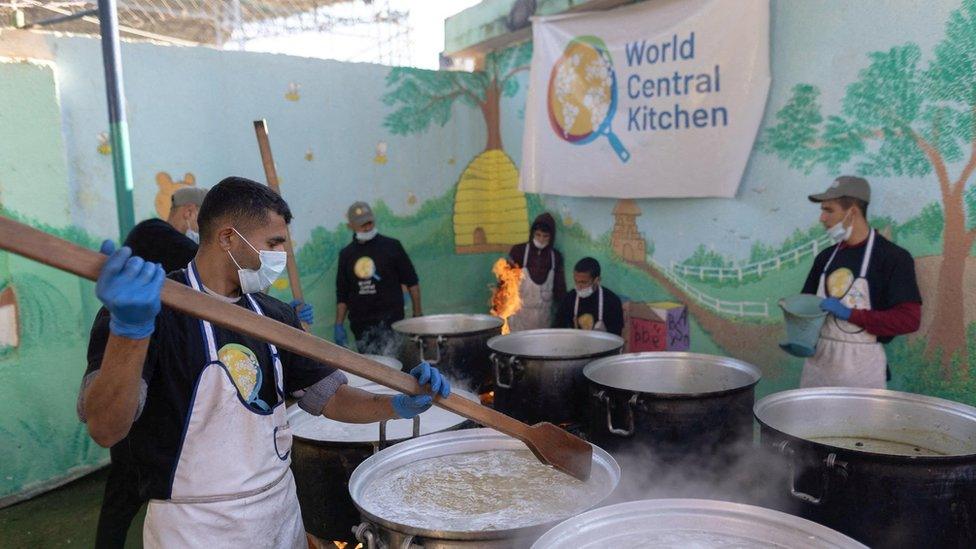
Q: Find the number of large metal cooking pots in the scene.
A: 8